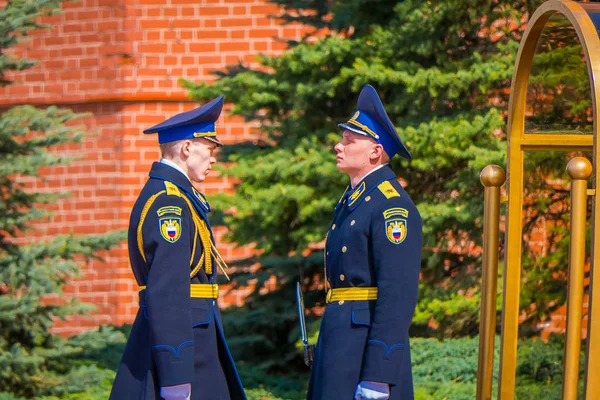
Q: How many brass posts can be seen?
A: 2